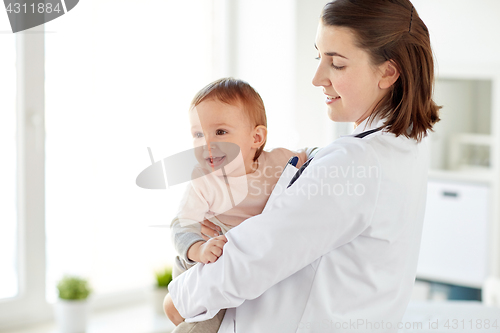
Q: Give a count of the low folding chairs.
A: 0